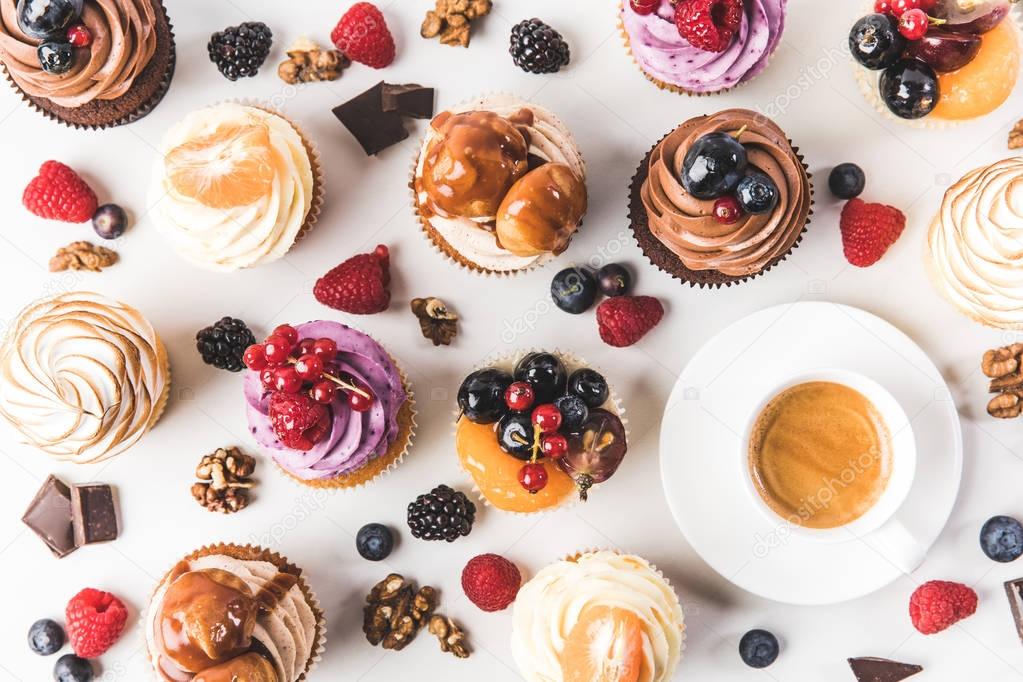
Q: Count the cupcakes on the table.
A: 12